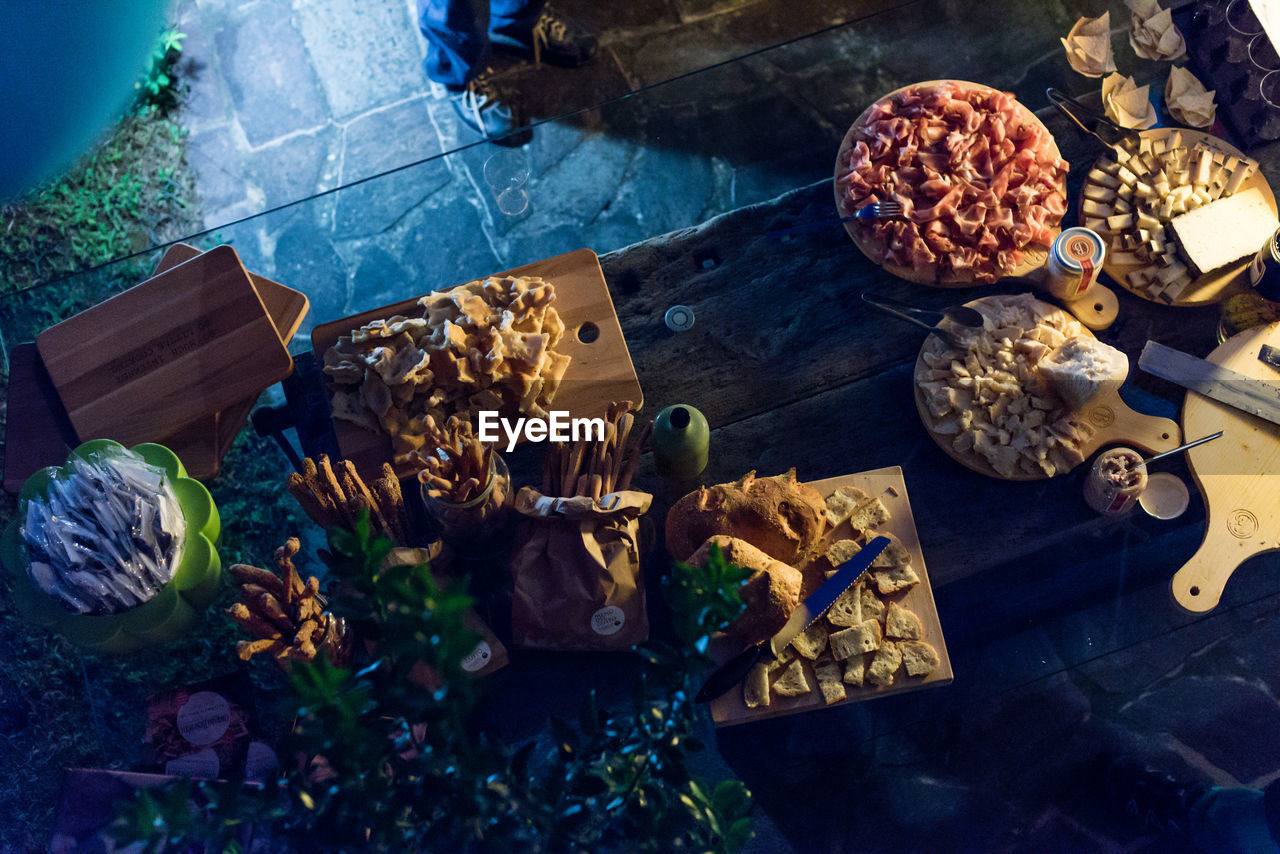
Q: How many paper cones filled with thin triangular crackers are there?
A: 4